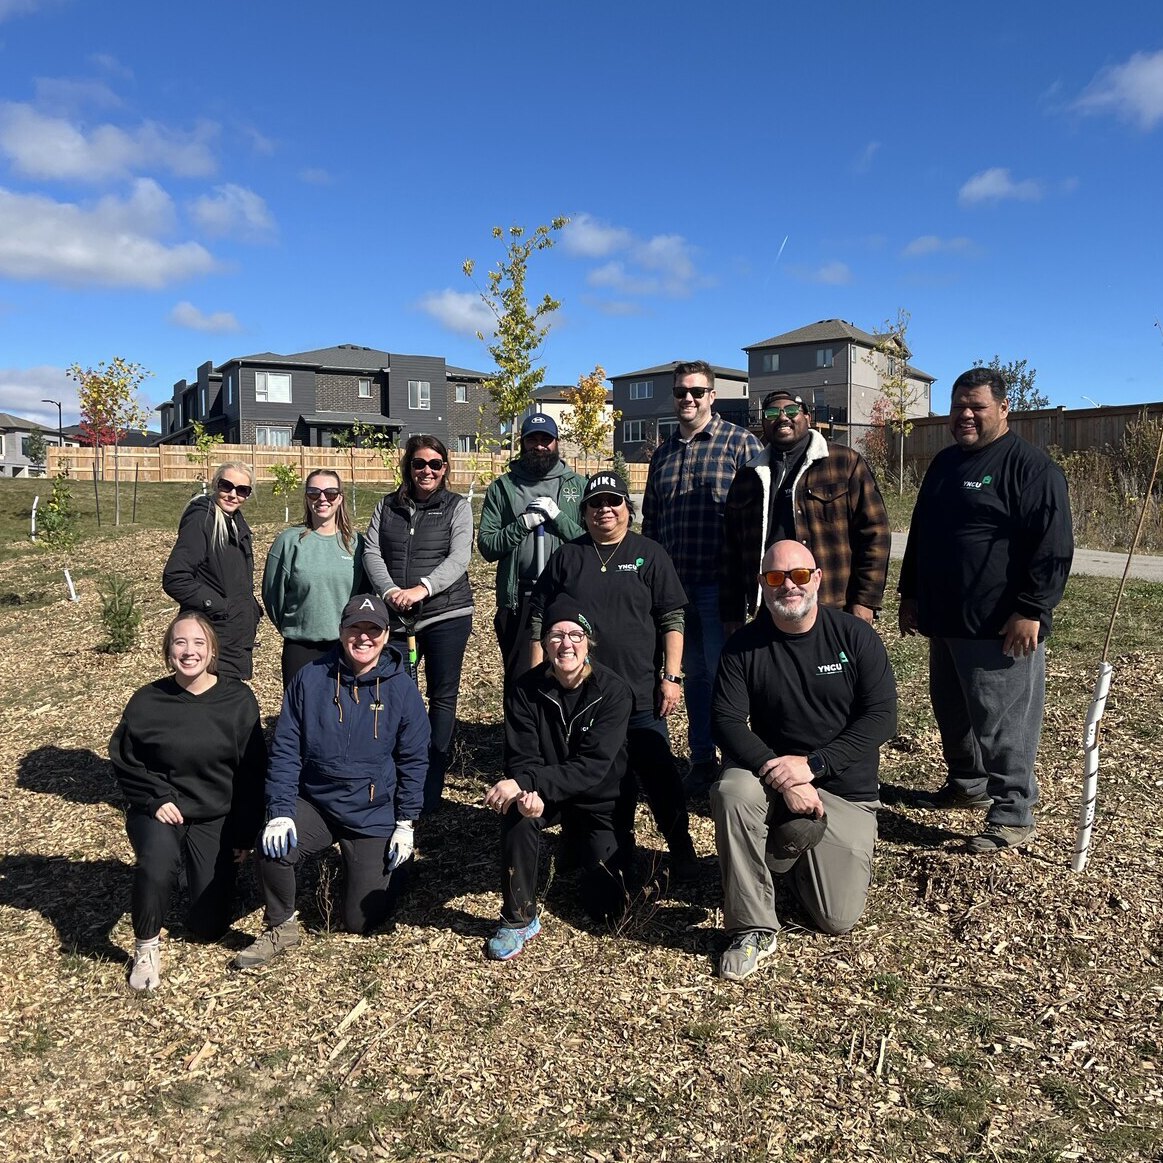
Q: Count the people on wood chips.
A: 12